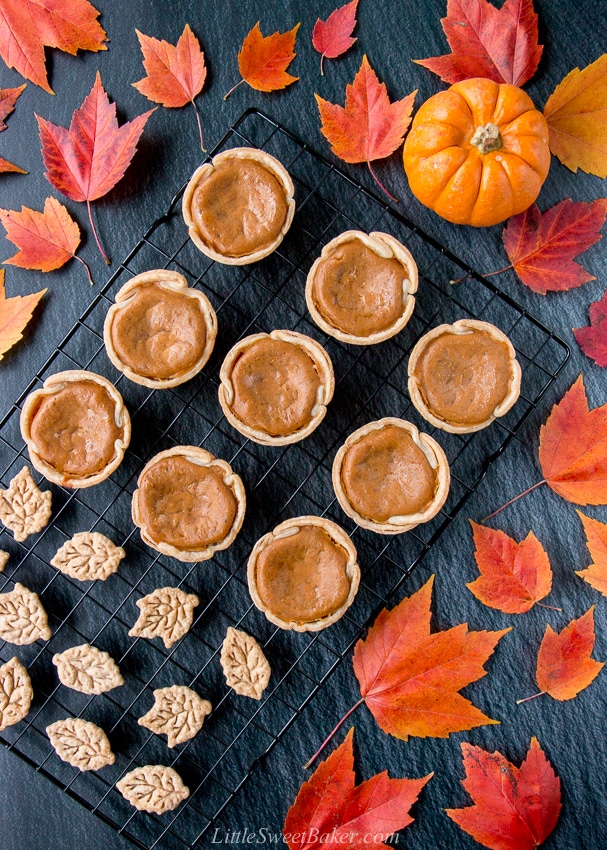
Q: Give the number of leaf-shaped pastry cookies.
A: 11